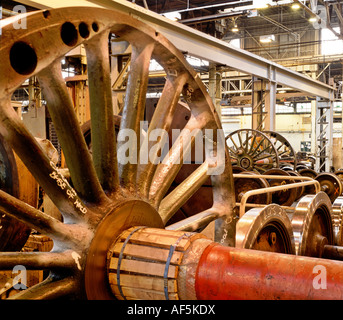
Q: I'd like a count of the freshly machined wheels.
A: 3